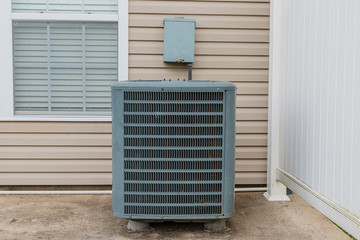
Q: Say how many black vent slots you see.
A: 11